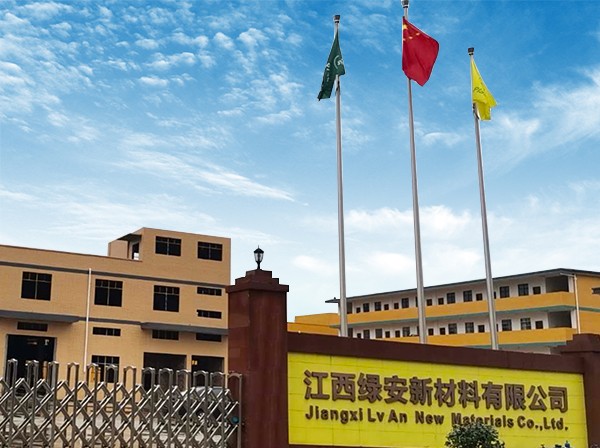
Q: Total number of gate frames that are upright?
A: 13